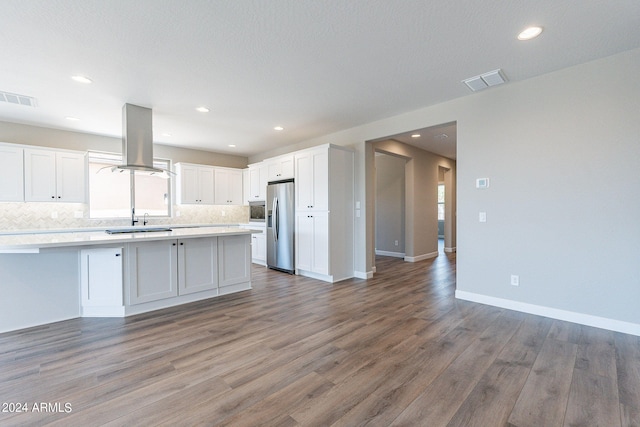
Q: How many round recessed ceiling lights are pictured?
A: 8